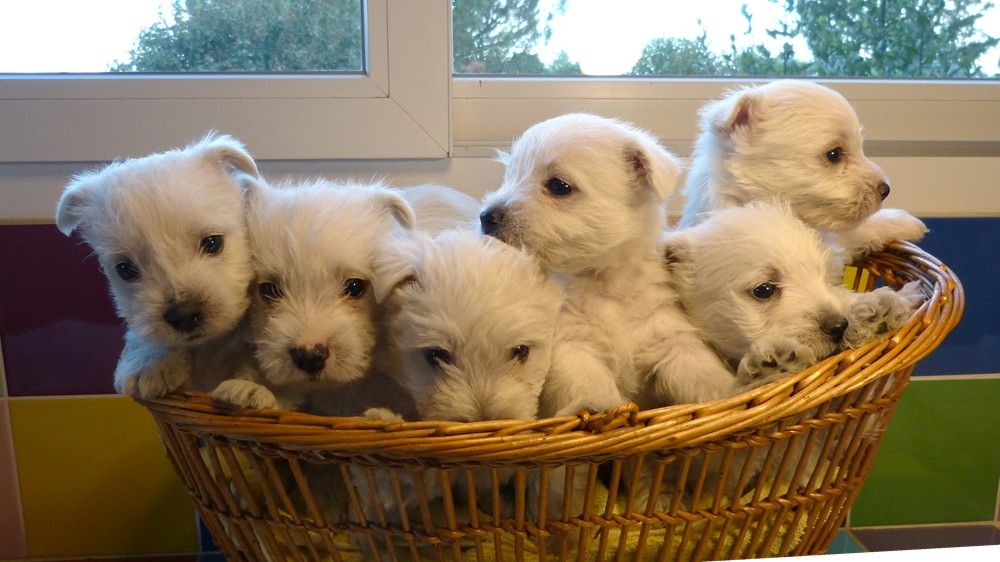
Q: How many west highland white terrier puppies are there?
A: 6